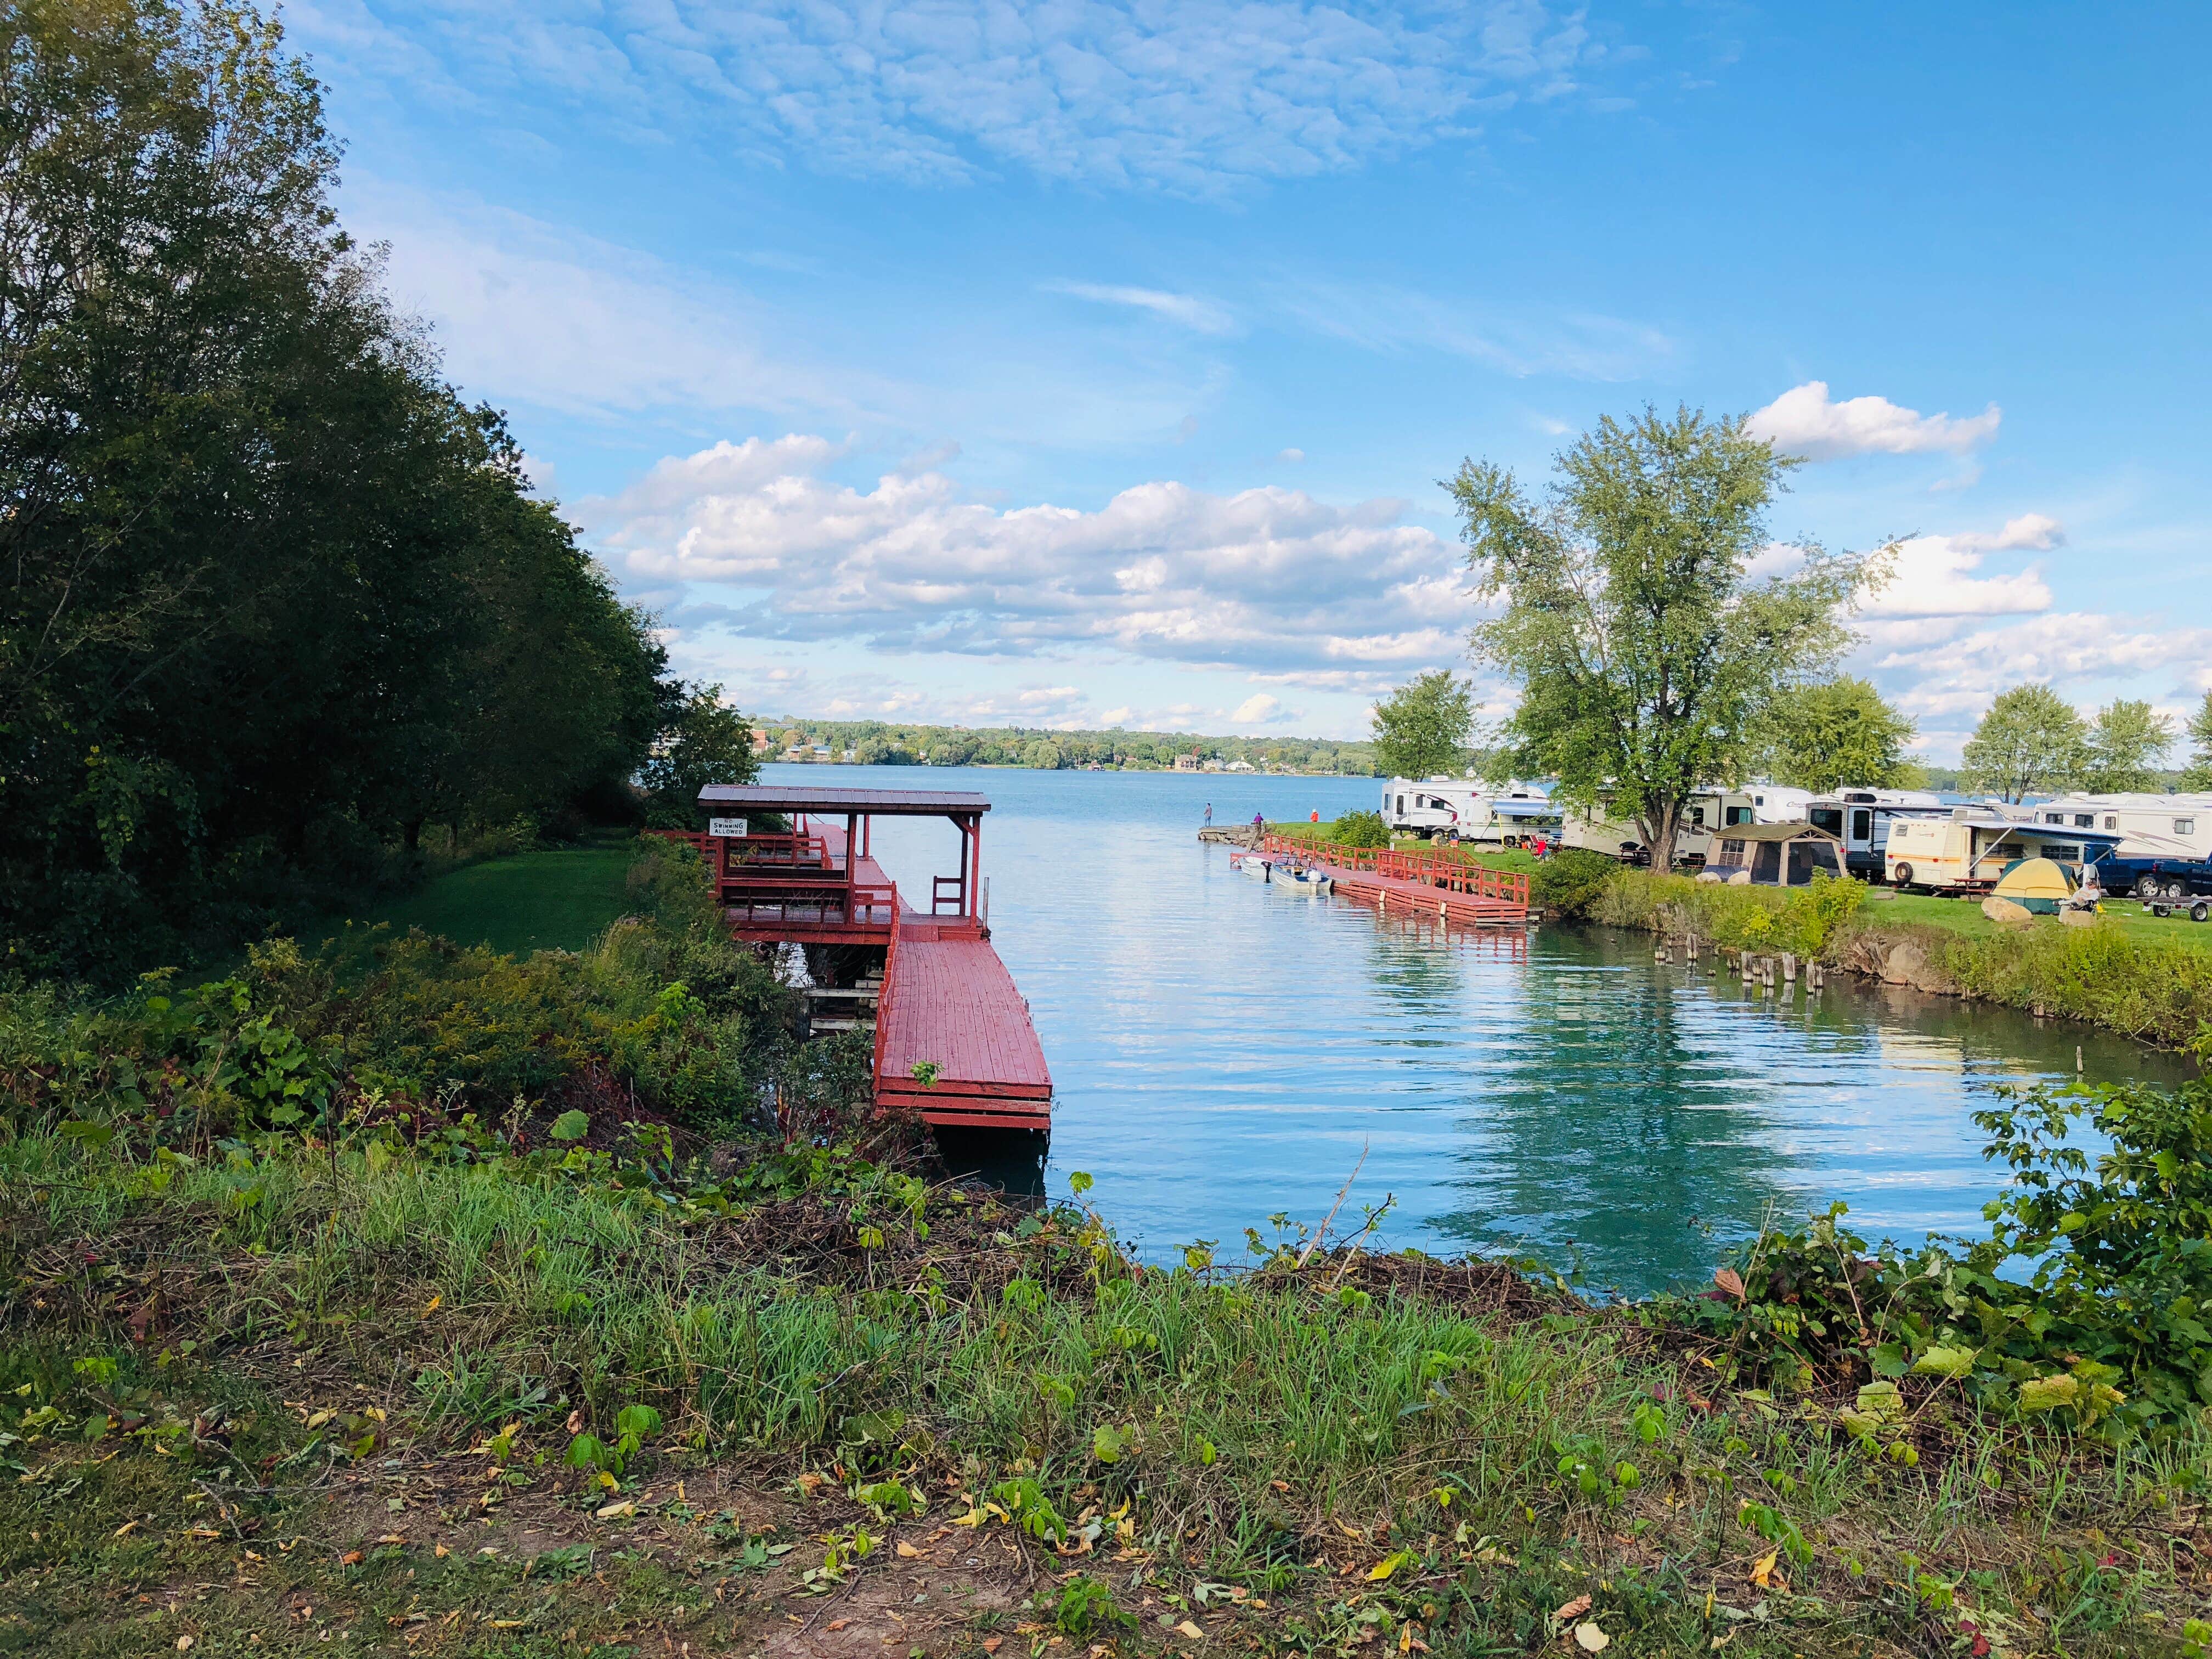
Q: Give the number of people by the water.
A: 3